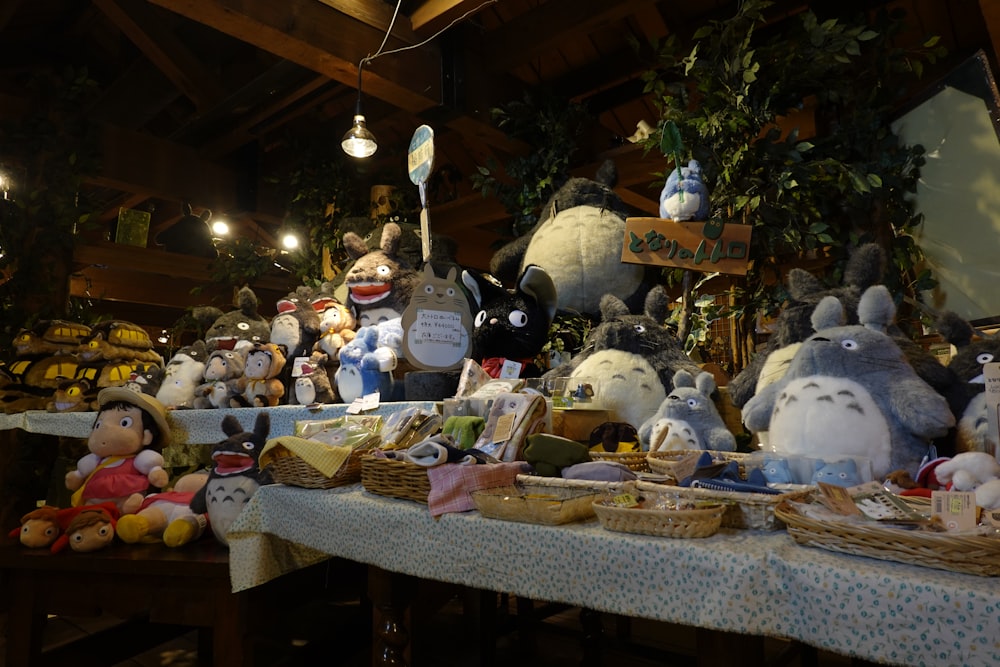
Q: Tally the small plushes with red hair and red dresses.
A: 2